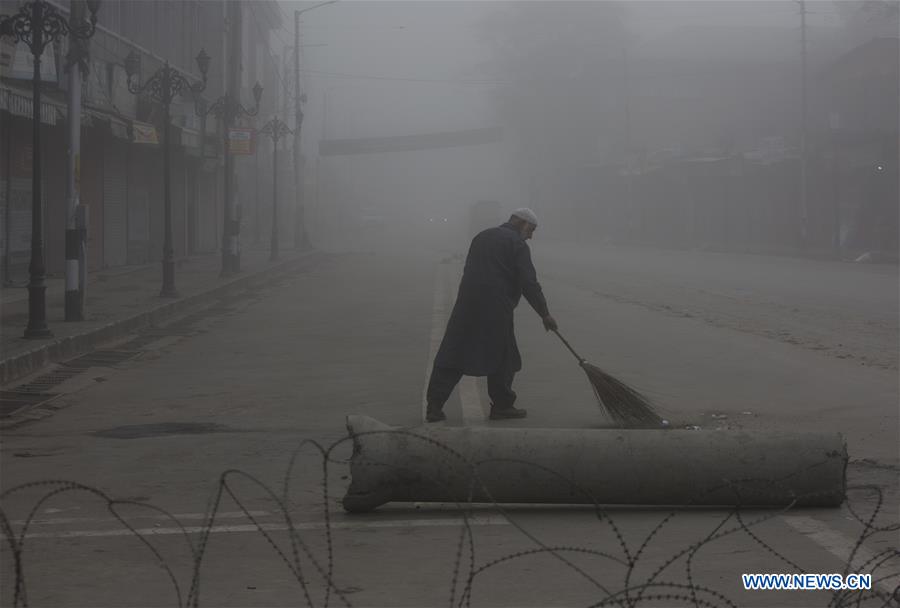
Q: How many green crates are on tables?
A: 0